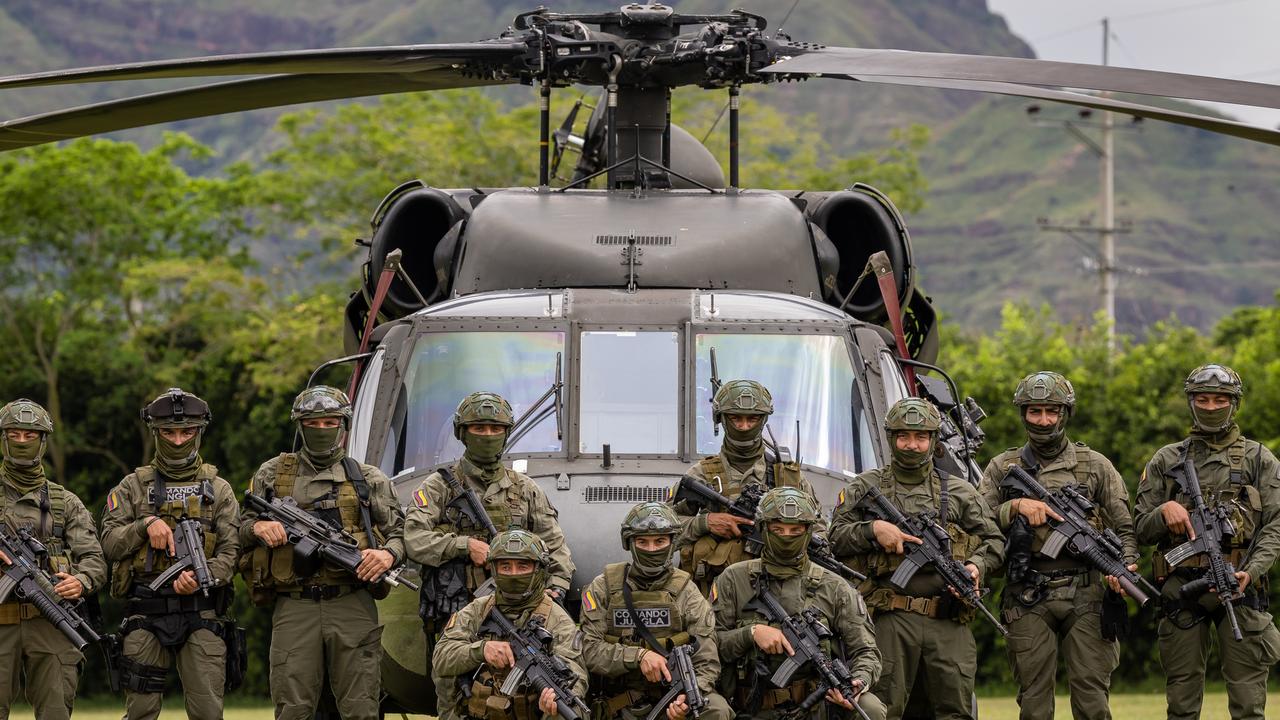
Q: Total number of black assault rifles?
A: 11